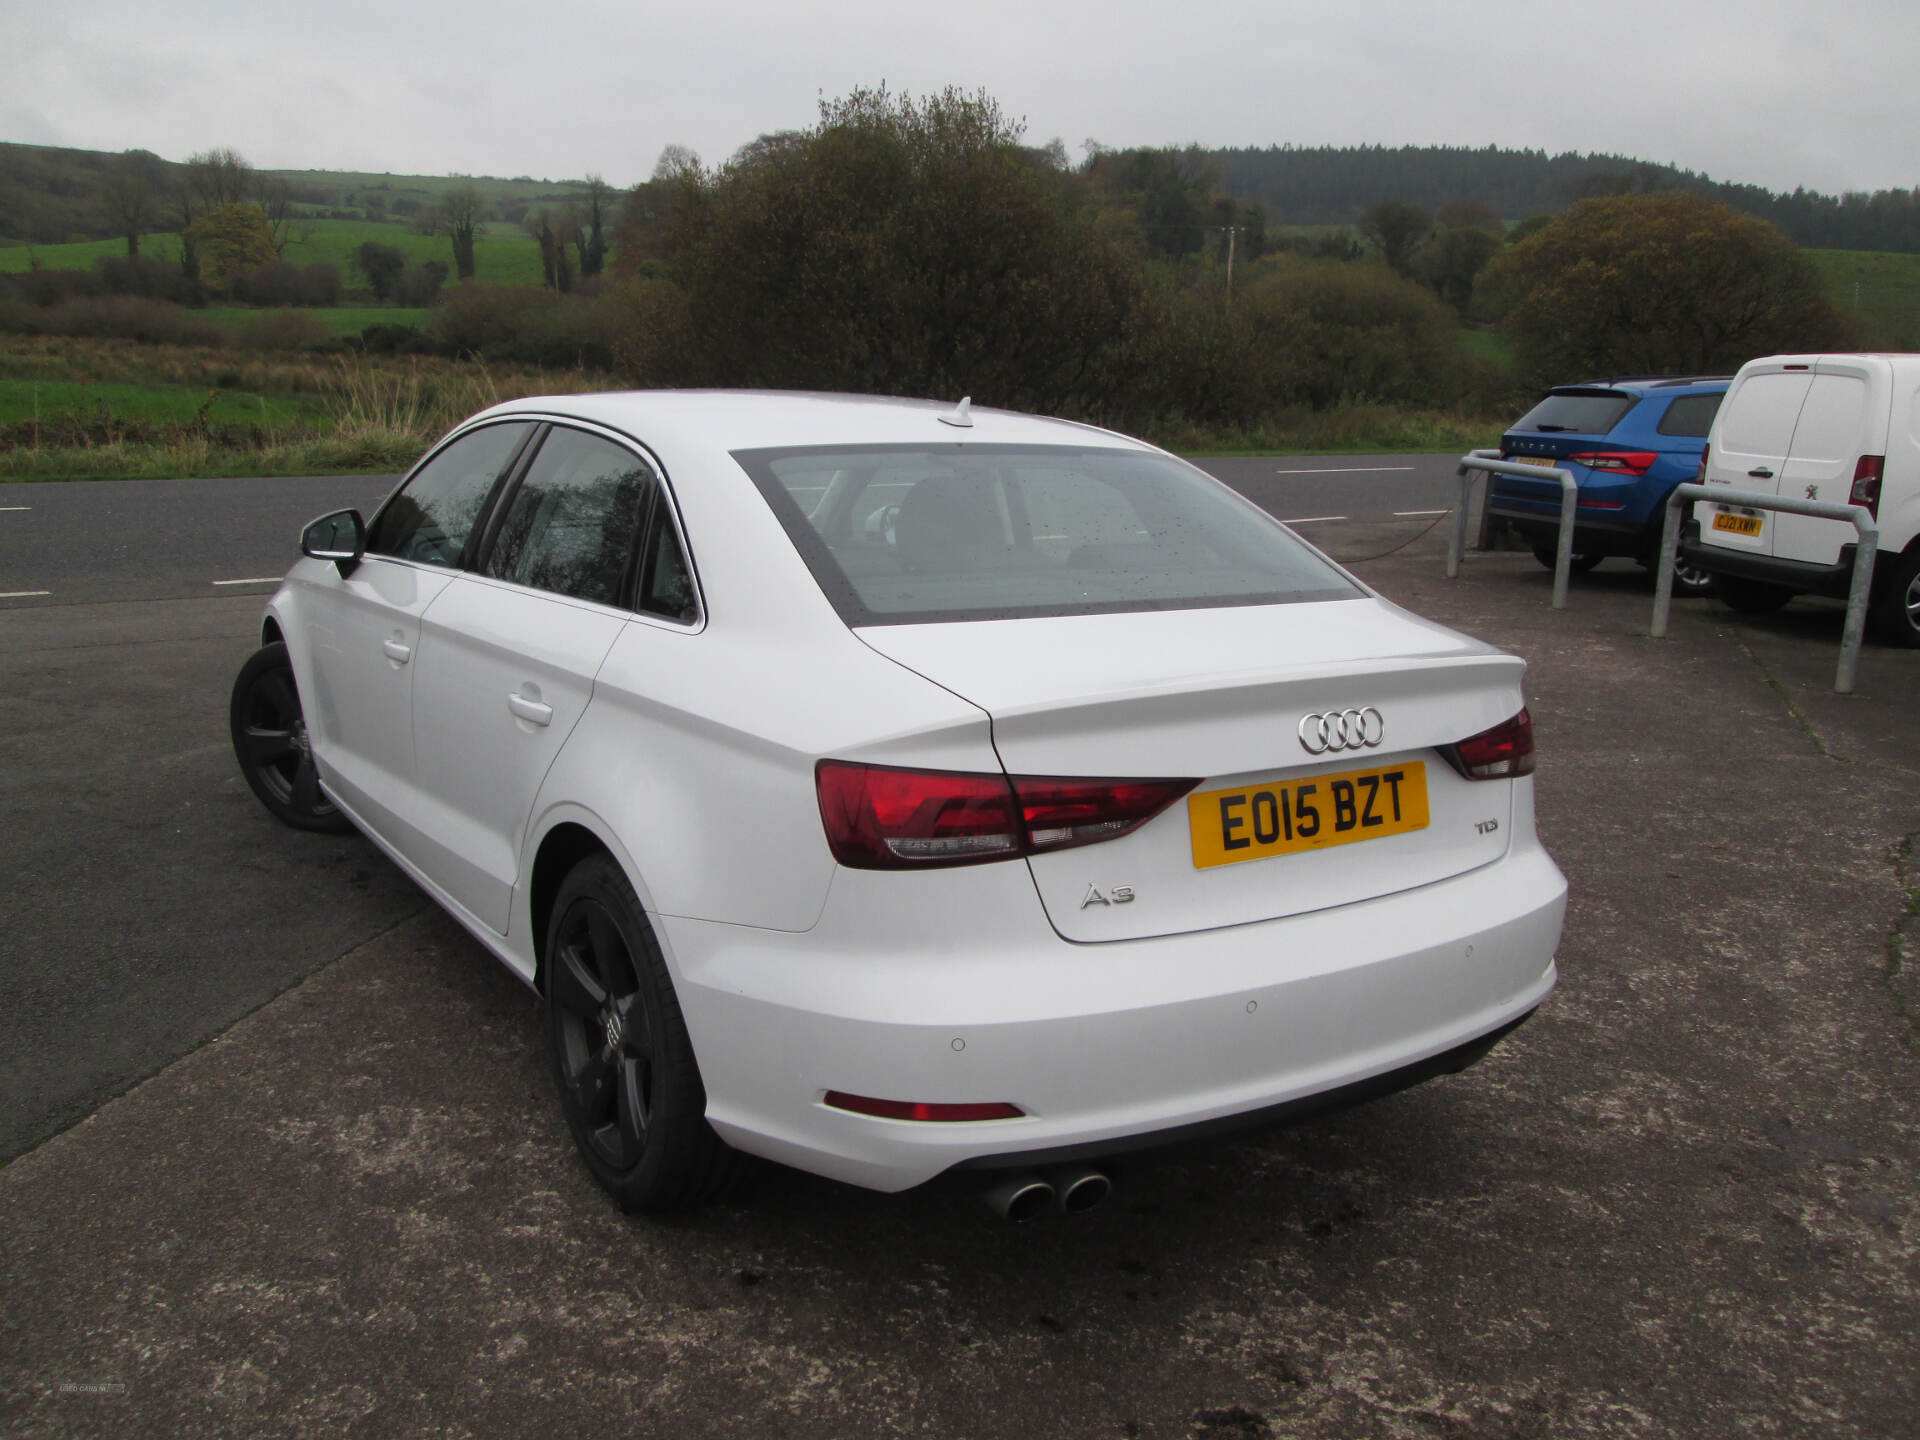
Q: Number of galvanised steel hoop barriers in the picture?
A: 3